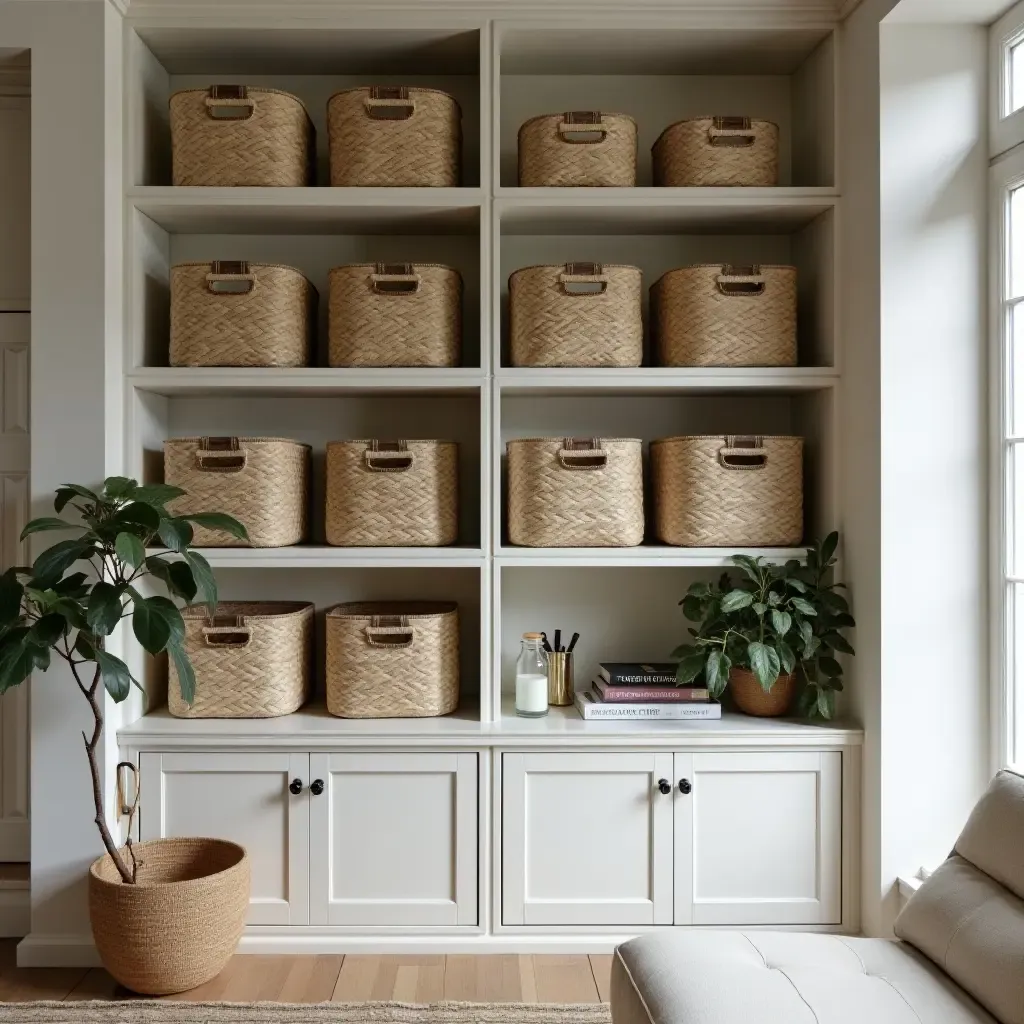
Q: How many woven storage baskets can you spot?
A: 14